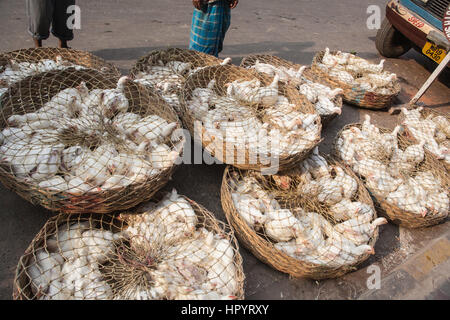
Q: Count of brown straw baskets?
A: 10